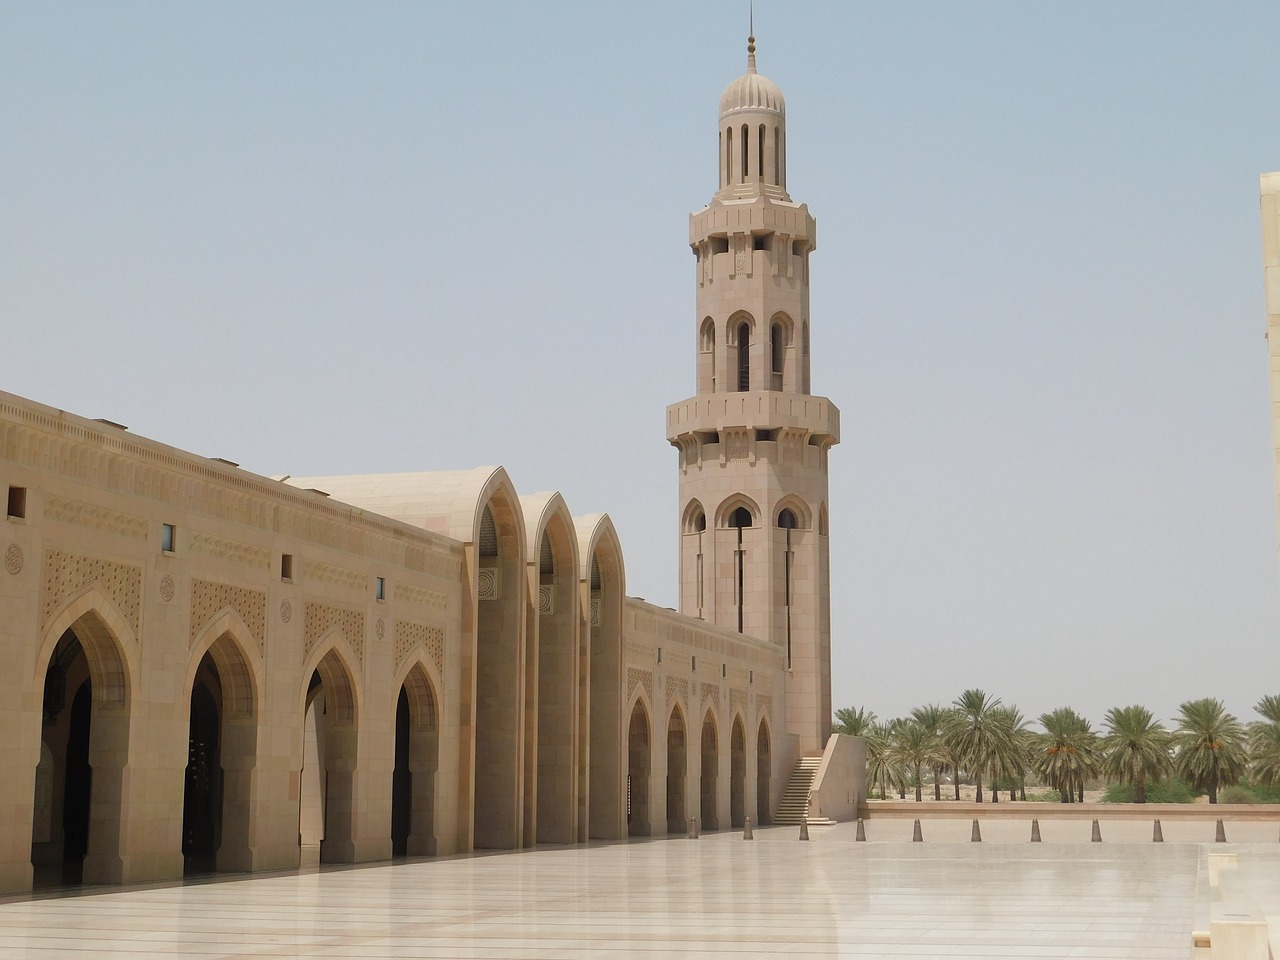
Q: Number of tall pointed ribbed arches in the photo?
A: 3